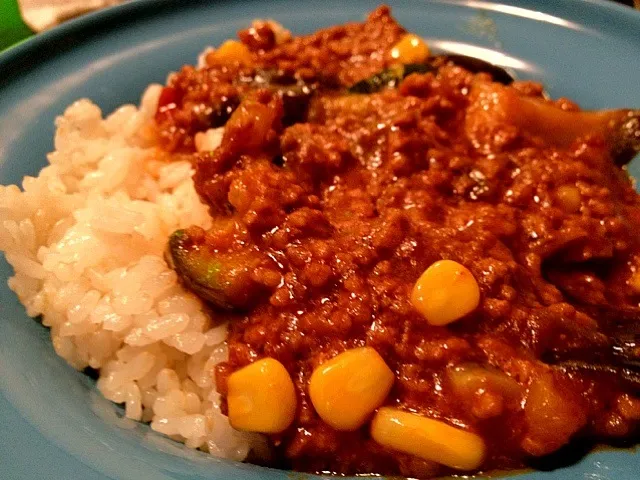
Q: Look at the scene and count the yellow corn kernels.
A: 6